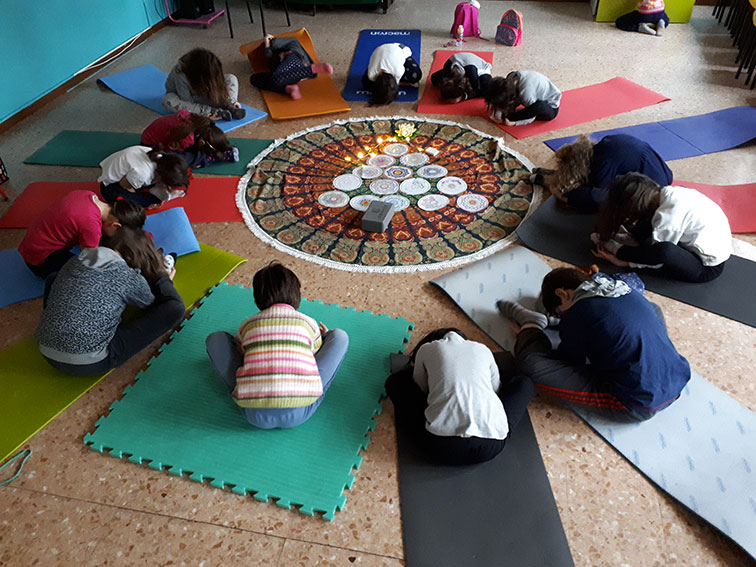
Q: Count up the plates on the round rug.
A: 15